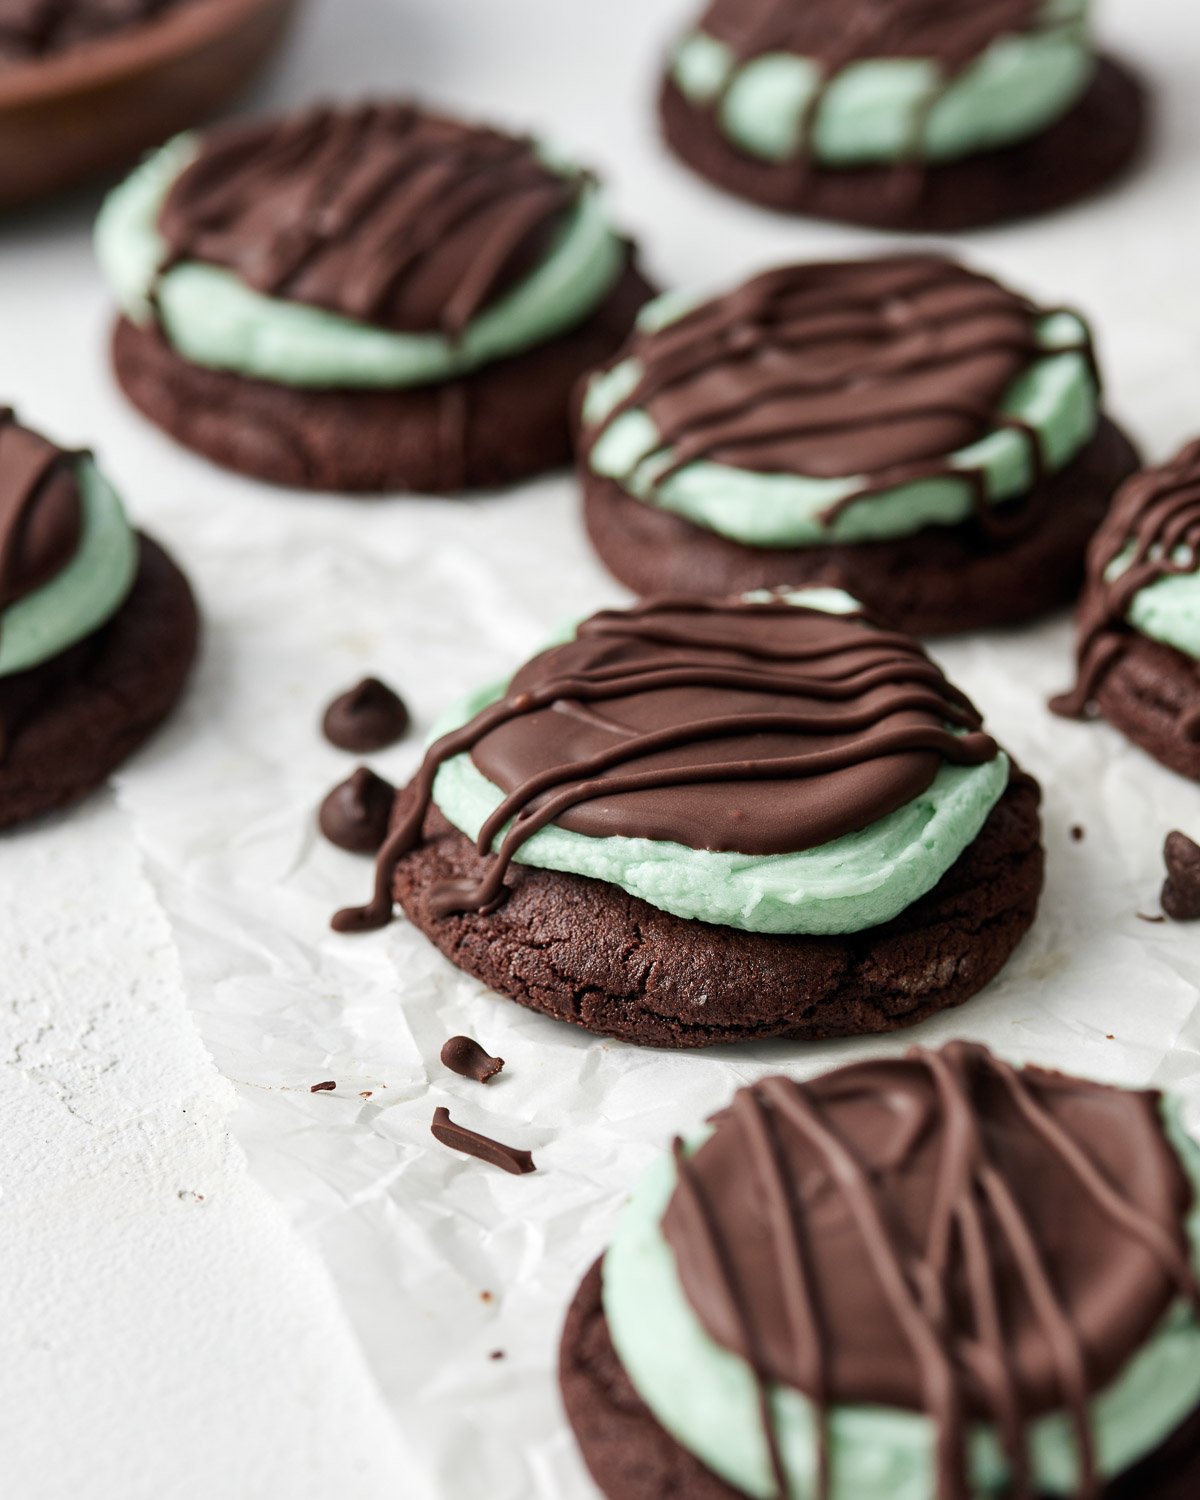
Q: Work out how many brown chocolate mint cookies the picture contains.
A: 7